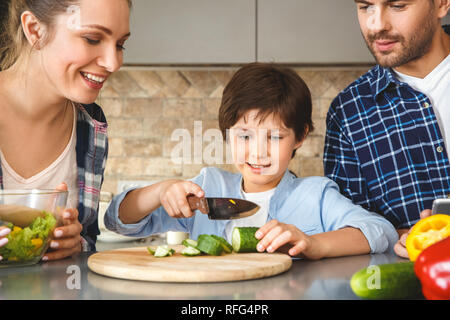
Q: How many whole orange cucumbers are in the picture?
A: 0